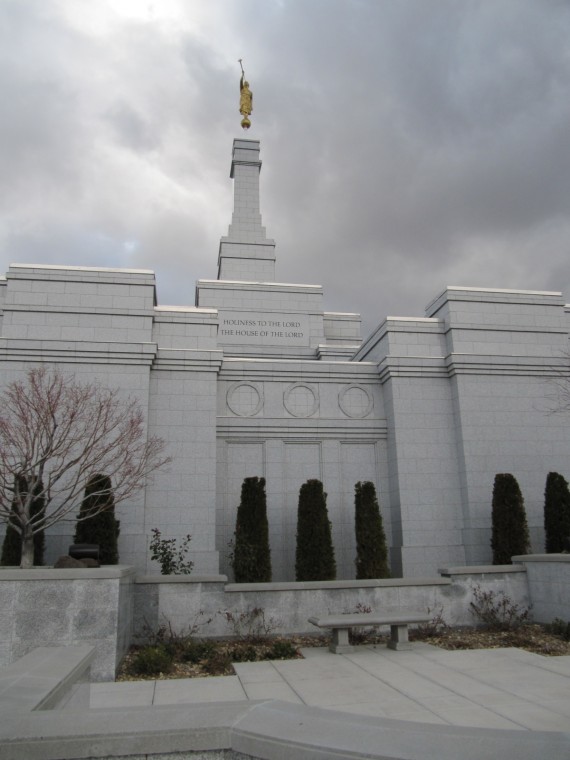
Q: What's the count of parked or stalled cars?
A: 0